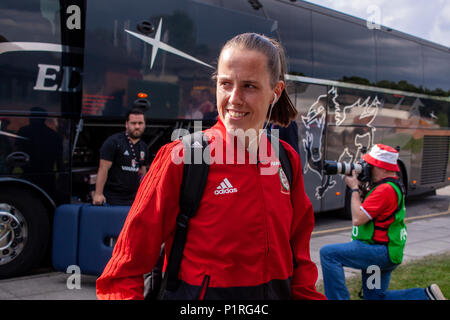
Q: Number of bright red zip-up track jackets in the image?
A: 1